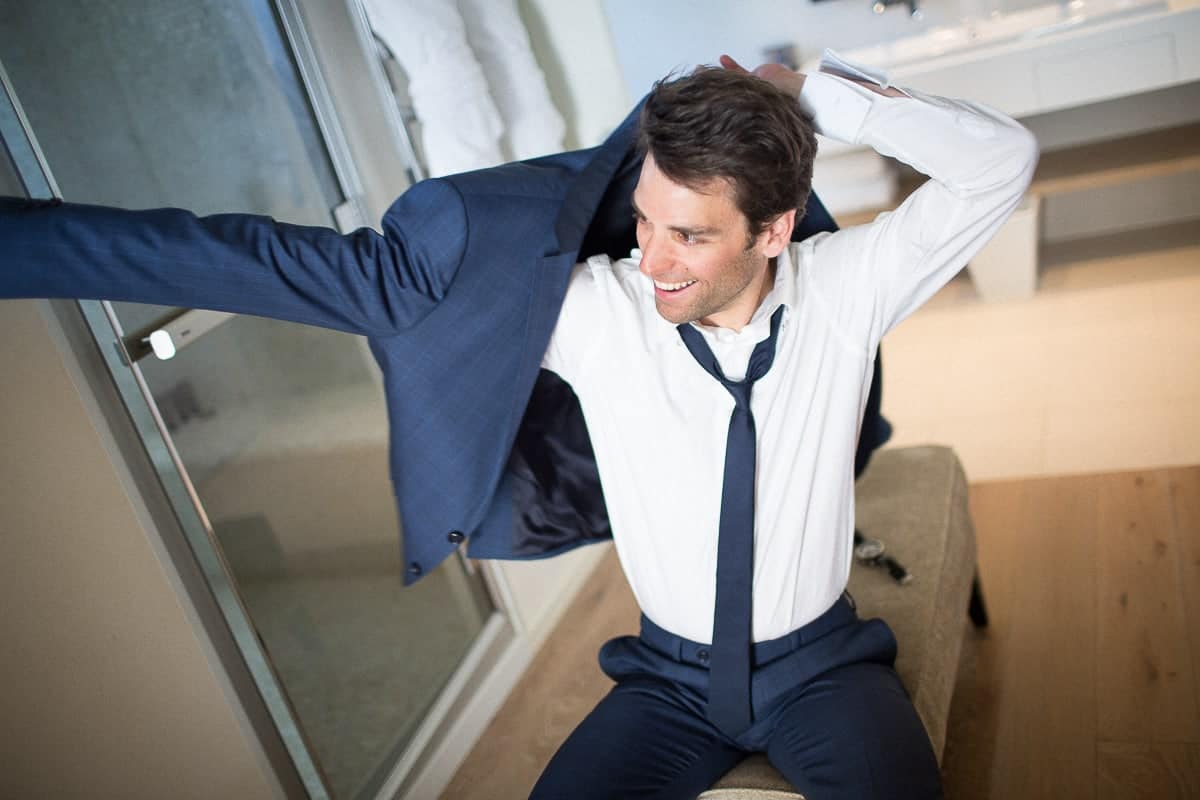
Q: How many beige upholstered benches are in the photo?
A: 1